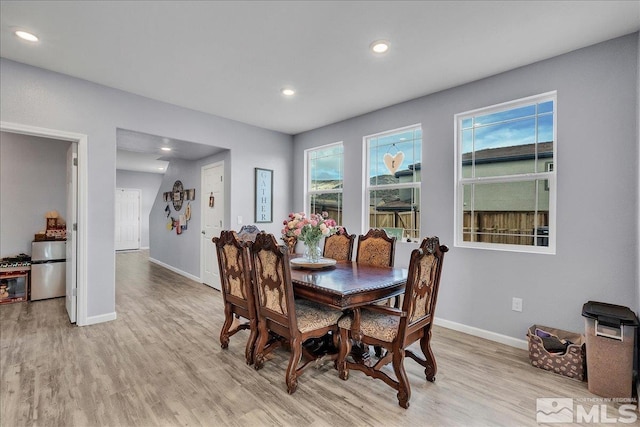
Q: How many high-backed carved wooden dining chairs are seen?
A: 6